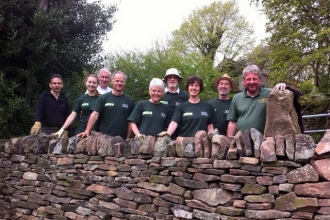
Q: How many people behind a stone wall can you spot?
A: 9